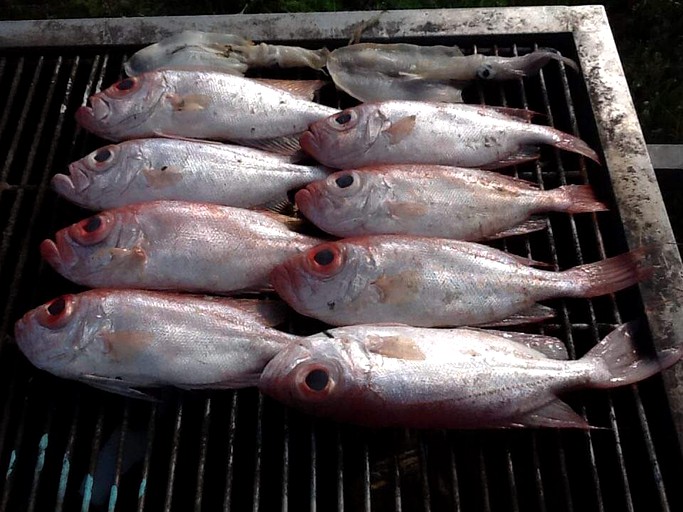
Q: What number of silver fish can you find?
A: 8